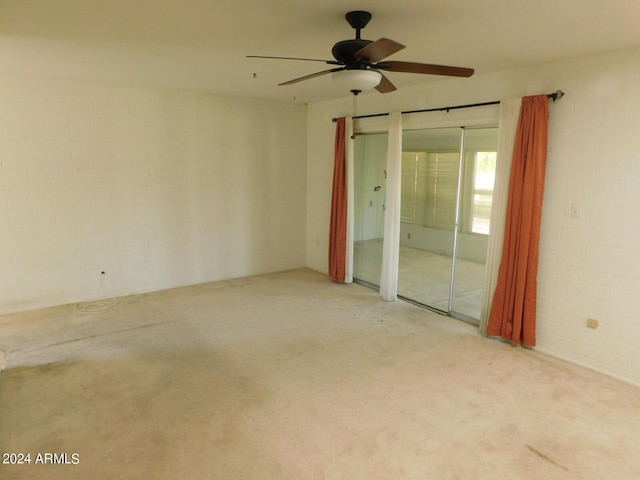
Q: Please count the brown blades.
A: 5